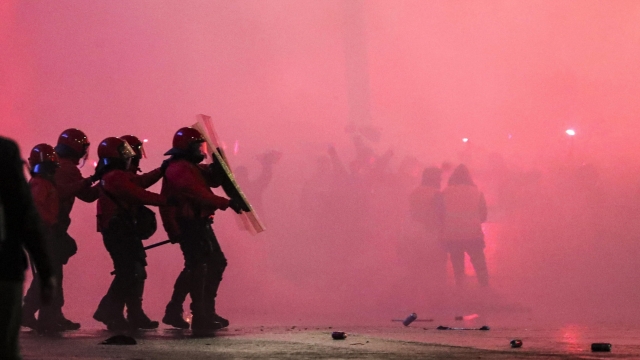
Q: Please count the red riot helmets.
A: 5